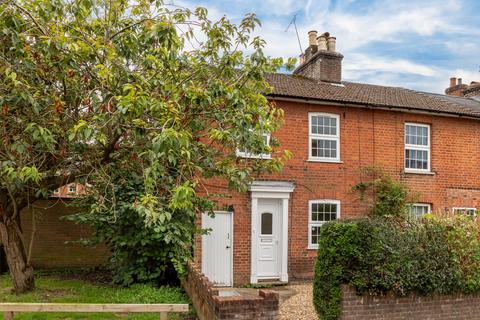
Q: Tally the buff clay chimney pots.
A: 3